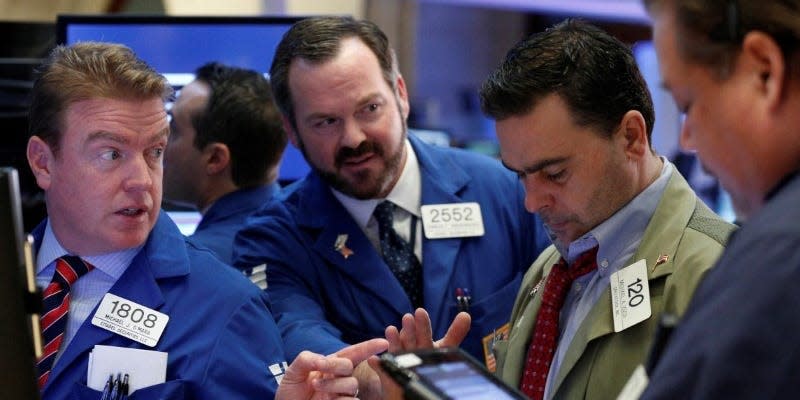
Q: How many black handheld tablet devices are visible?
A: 1